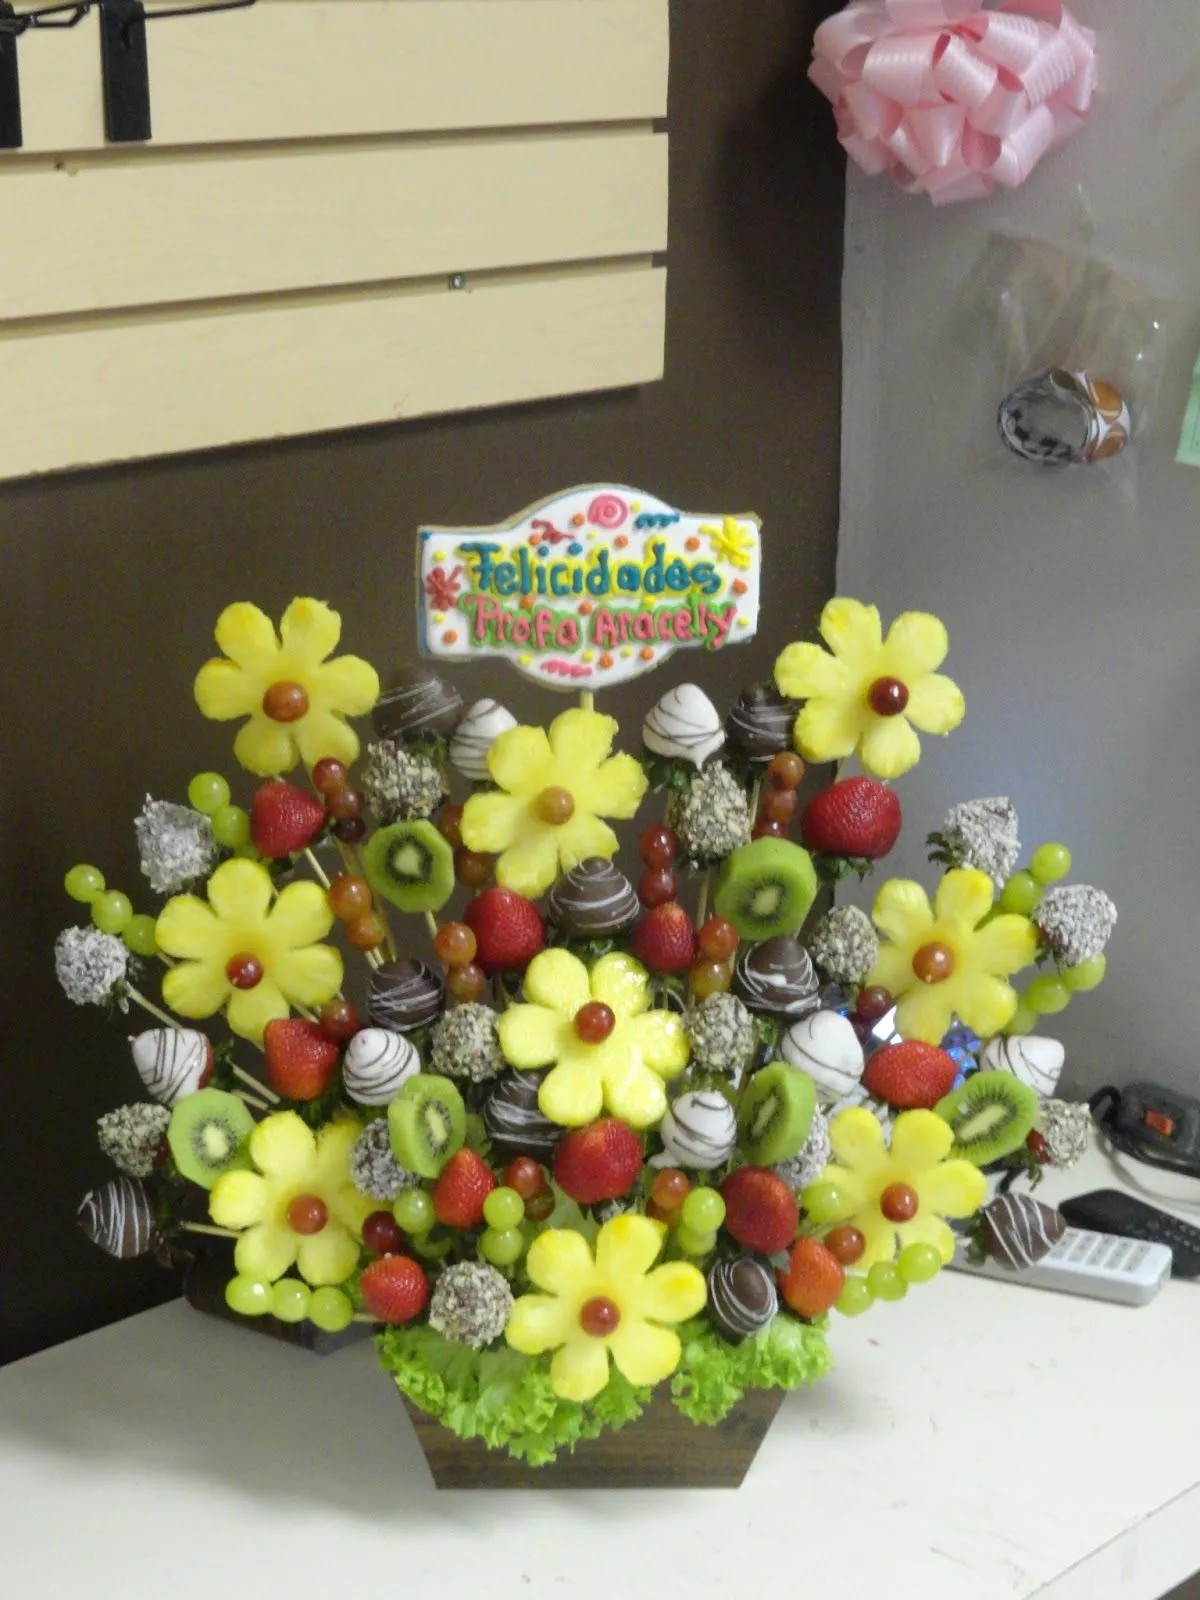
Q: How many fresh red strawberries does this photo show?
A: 11